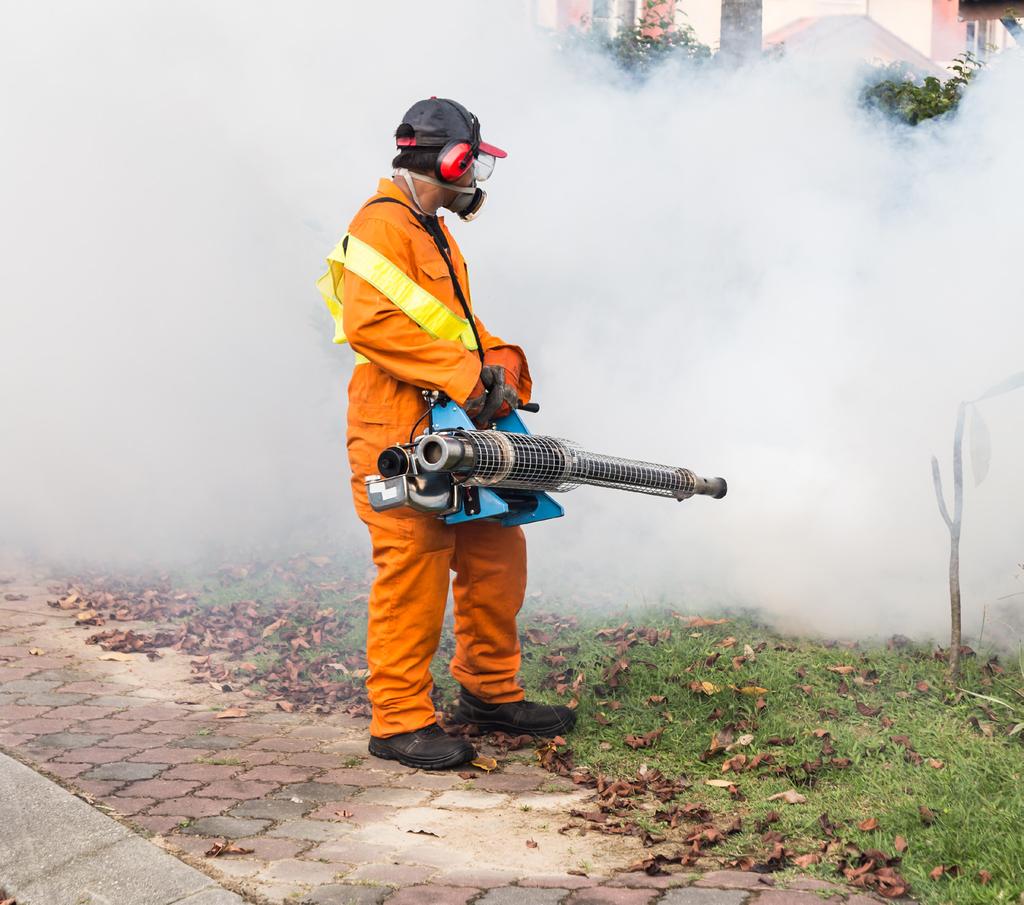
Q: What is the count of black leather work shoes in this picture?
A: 2